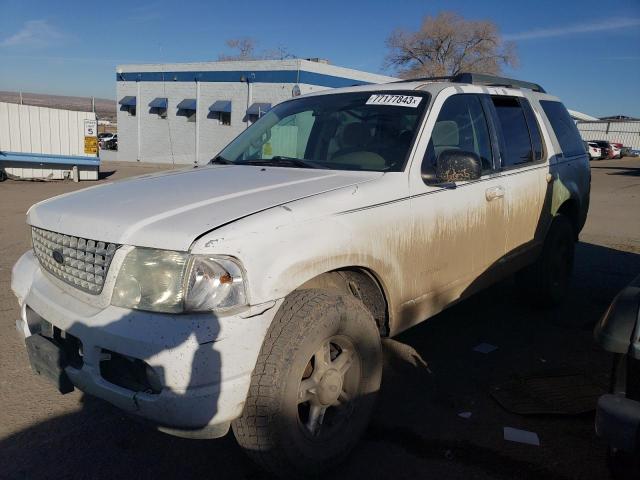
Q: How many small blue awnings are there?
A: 5